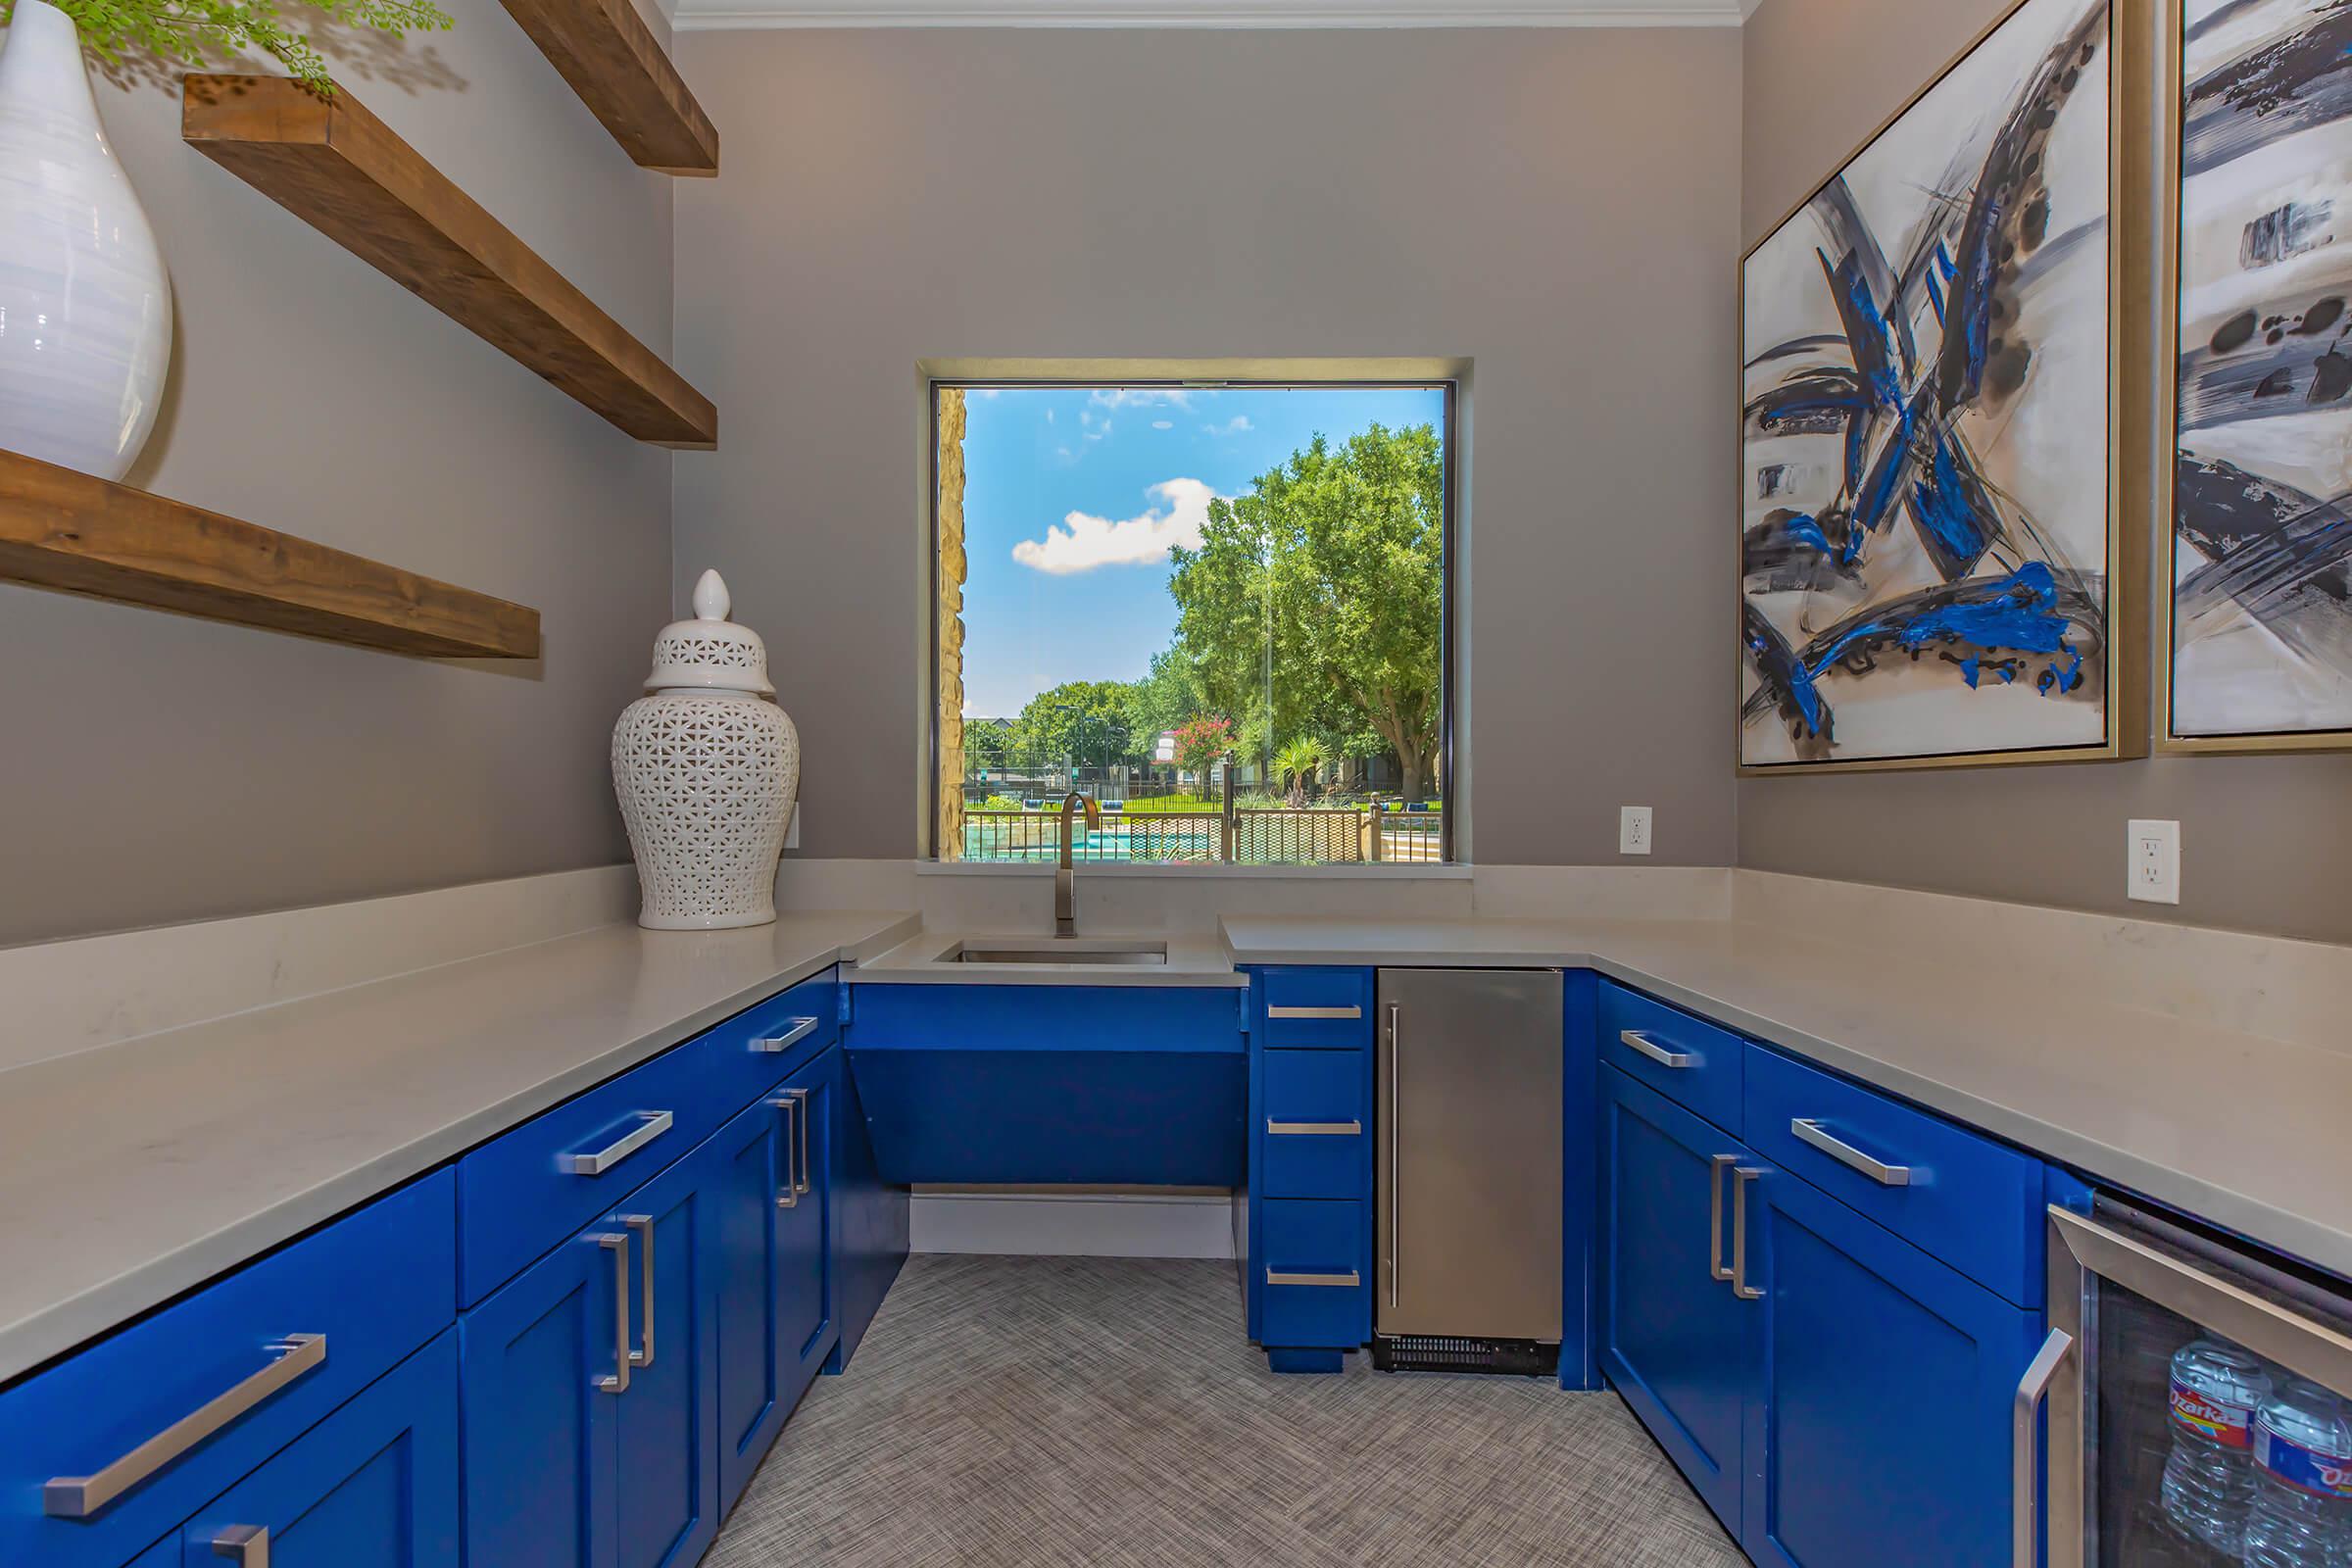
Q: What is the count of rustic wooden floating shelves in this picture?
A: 3